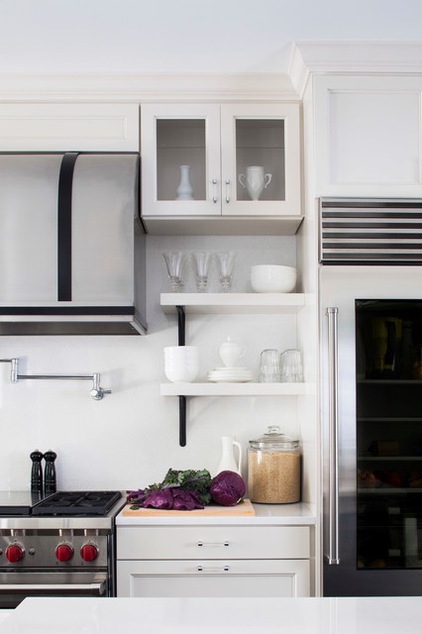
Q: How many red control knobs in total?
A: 3